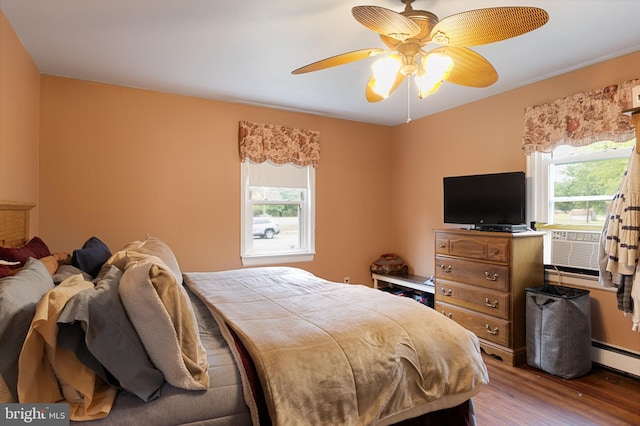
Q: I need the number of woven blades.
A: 5